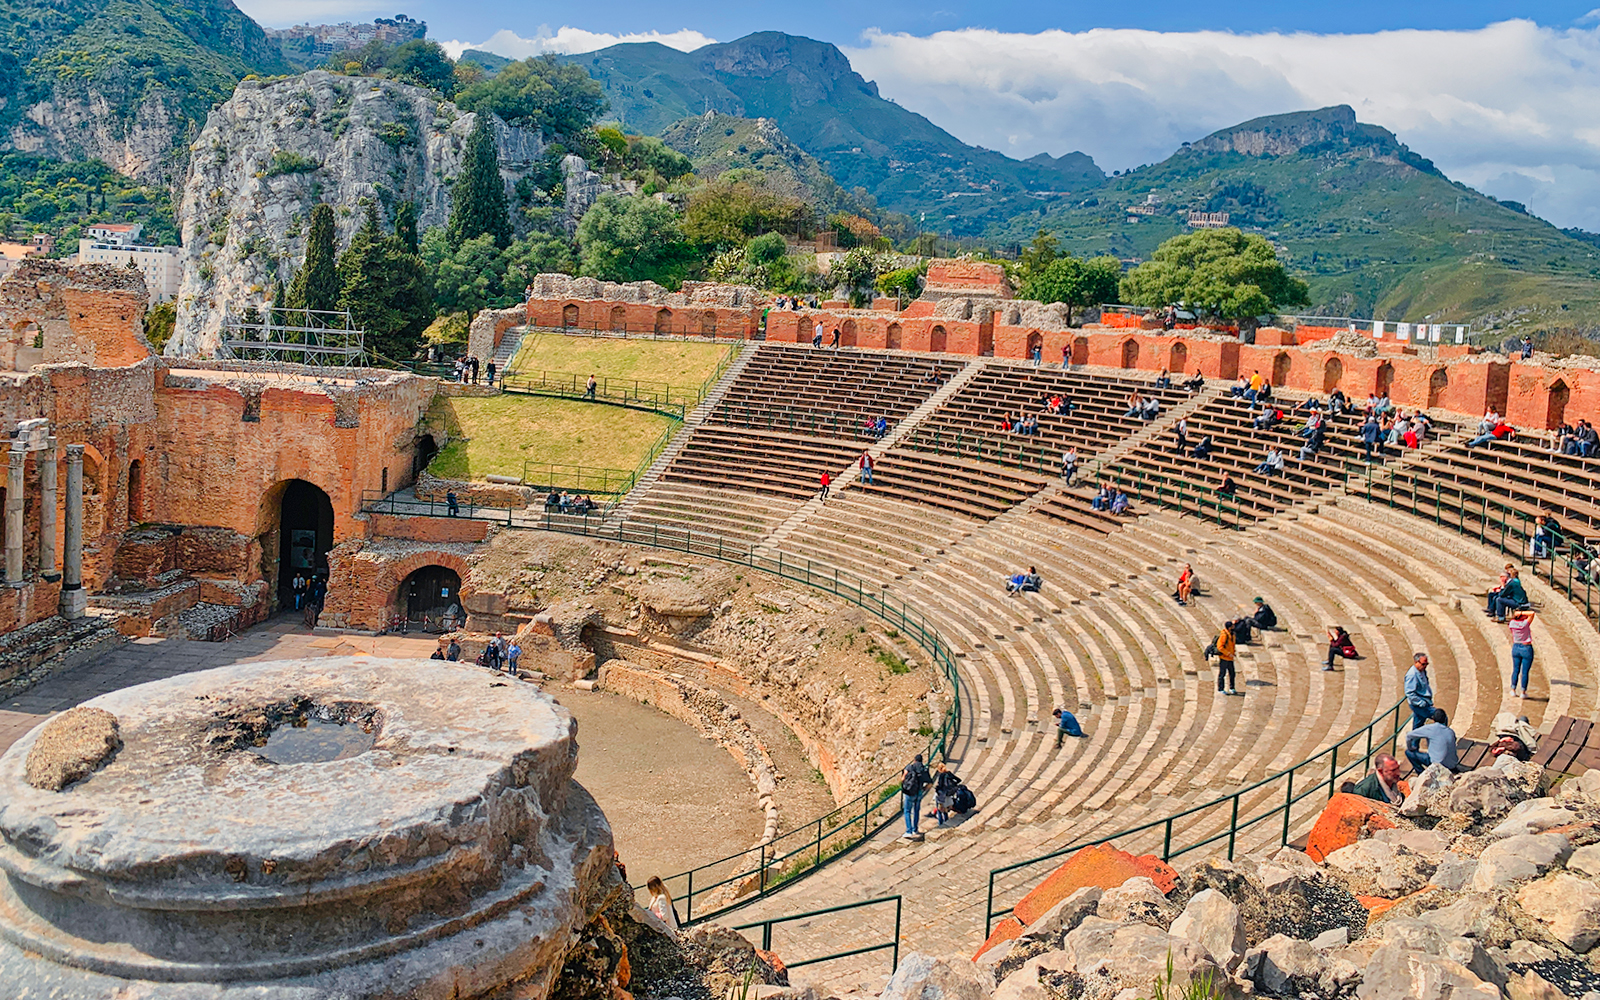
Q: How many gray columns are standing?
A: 3